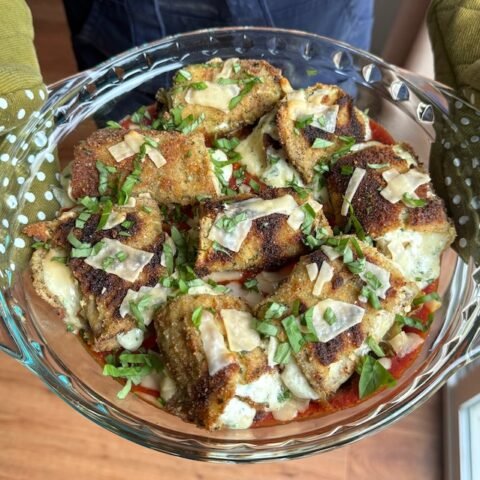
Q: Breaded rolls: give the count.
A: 8